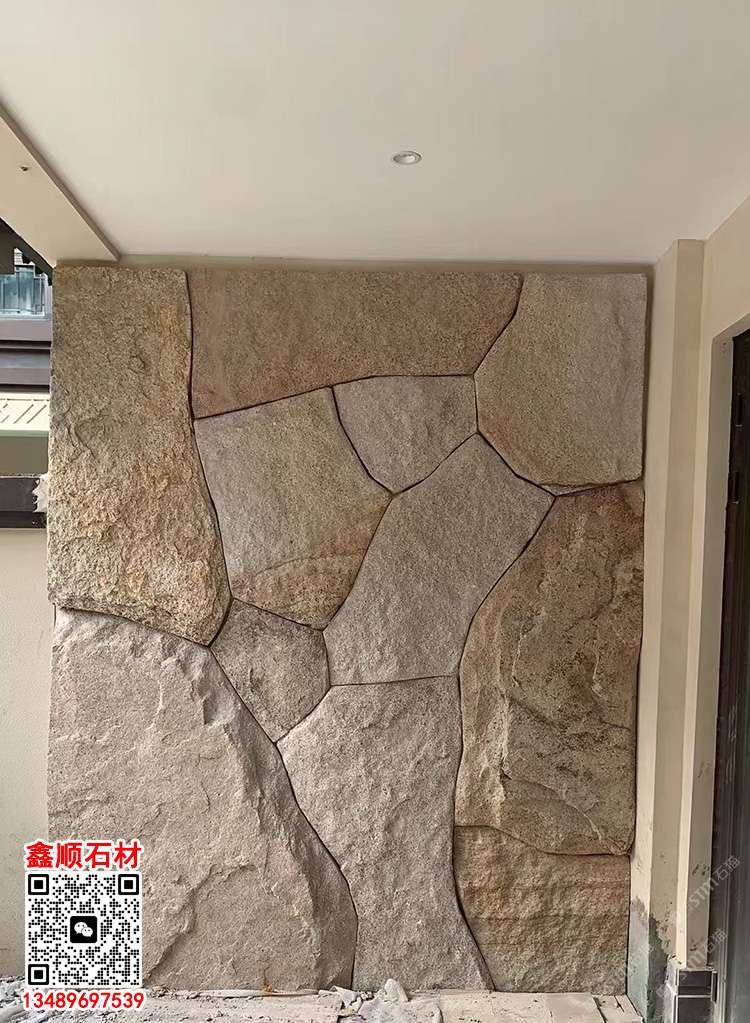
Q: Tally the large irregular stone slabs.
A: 11